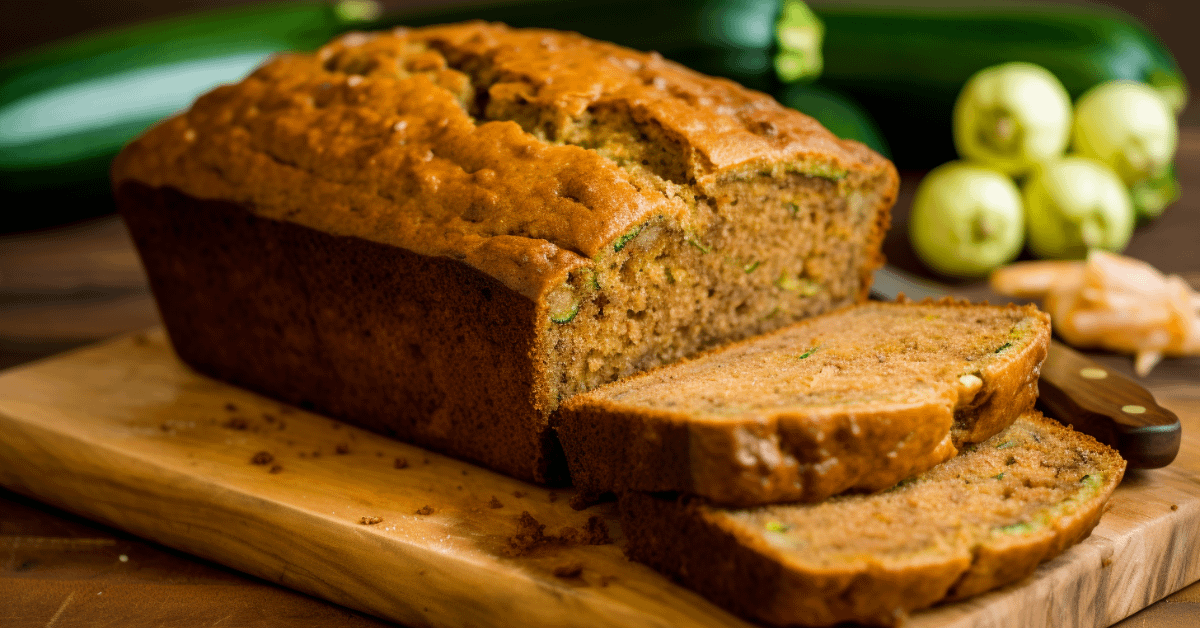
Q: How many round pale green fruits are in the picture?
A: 4